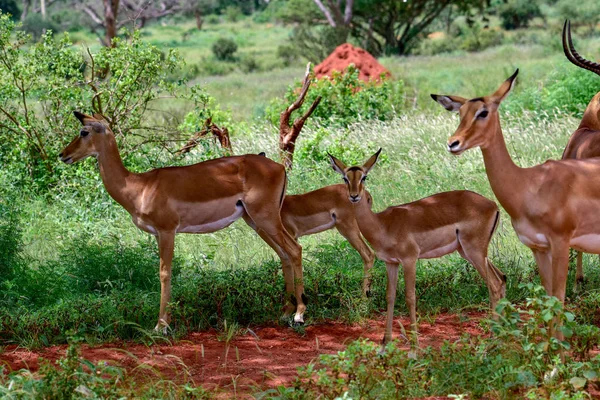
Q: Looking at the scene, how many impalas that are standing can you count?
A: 5